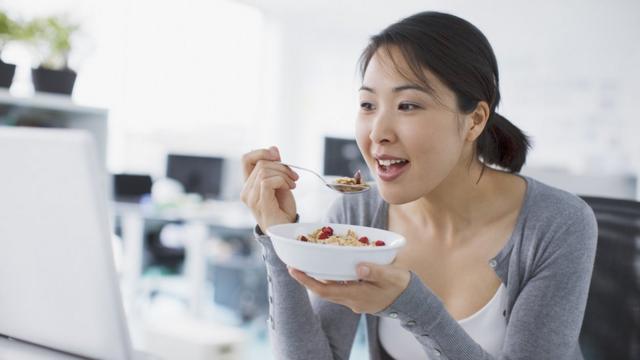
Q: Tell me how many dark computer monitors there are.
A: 3